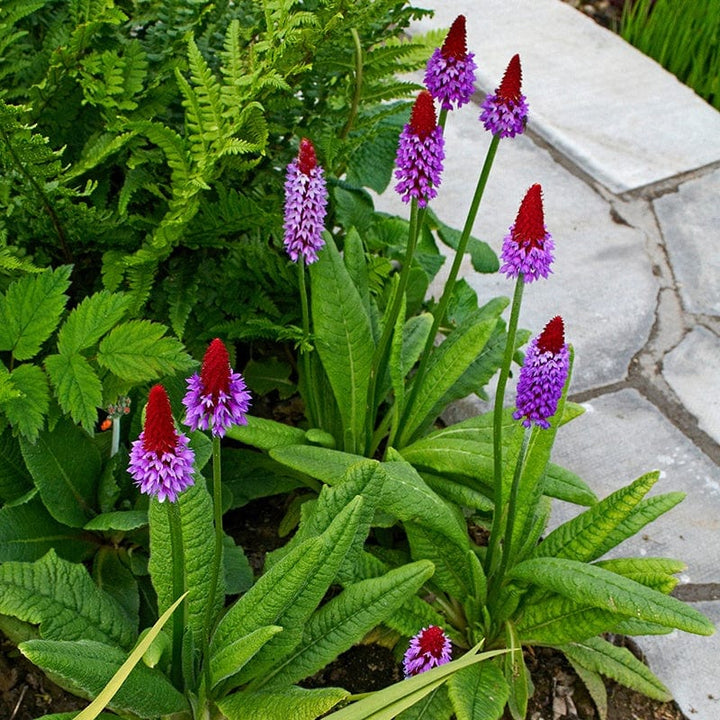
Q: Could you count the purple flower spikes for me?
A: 9